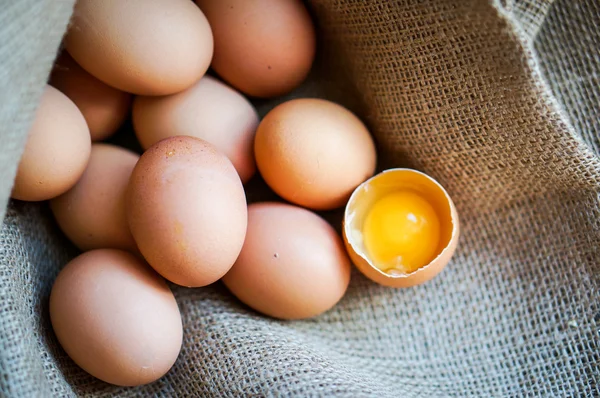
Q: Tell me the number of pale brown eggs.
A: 11